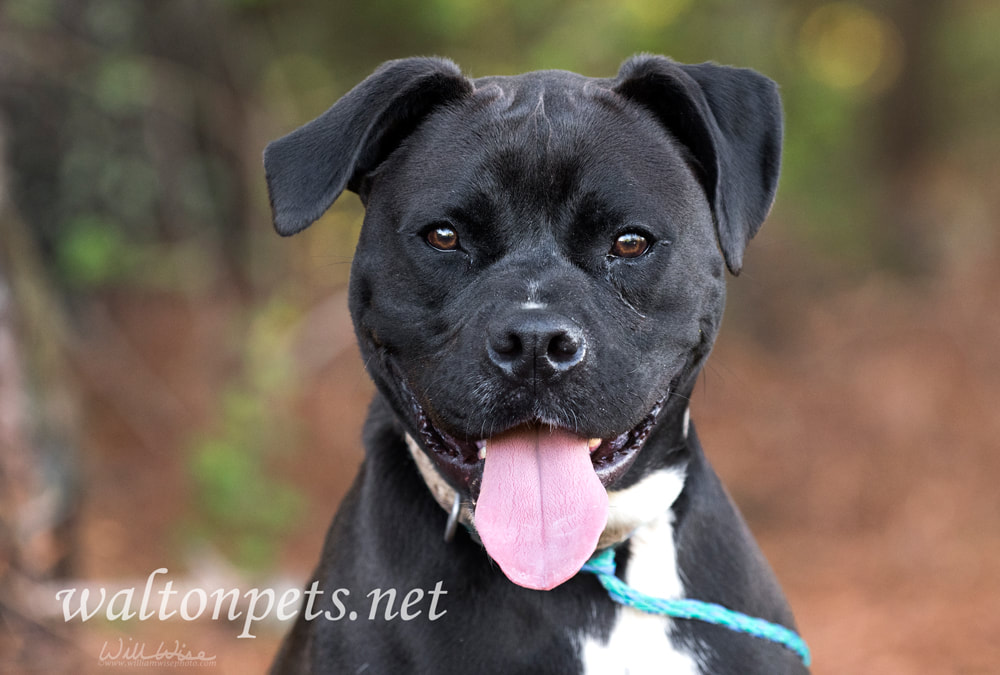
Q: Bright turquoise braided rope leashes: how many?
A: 1